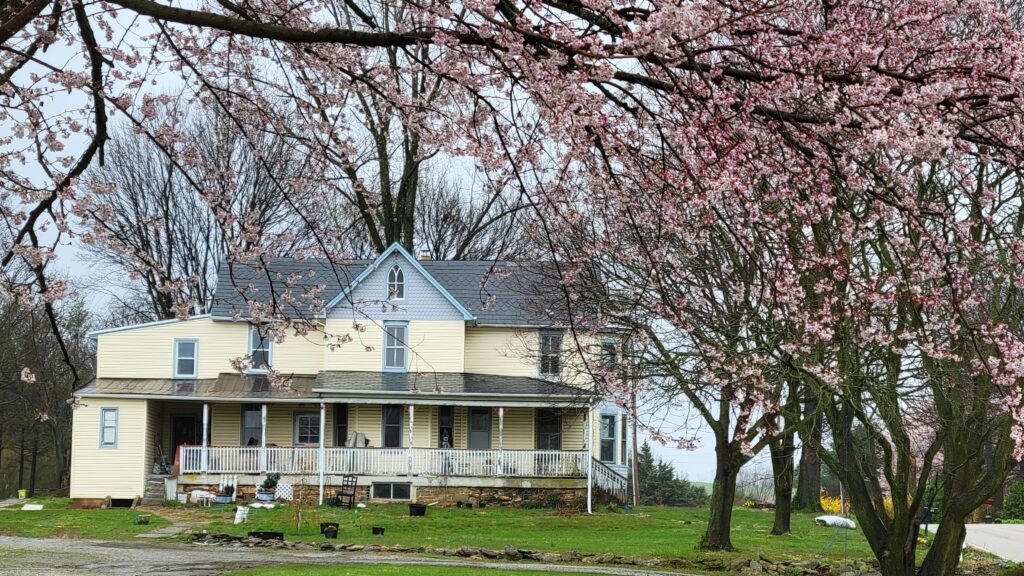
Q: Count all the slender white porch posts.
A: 6